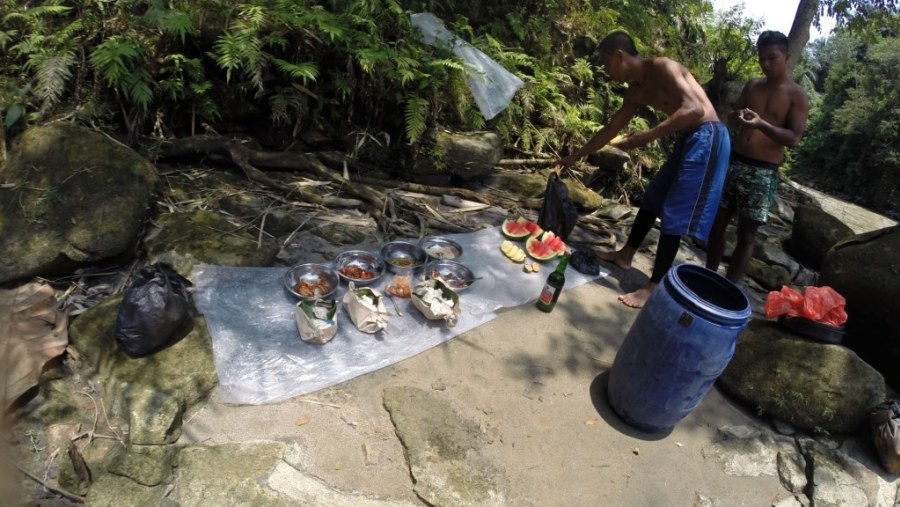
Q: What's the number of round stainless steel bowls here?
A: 5